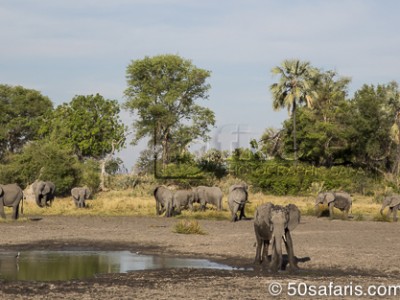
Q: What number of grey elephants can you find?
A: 10